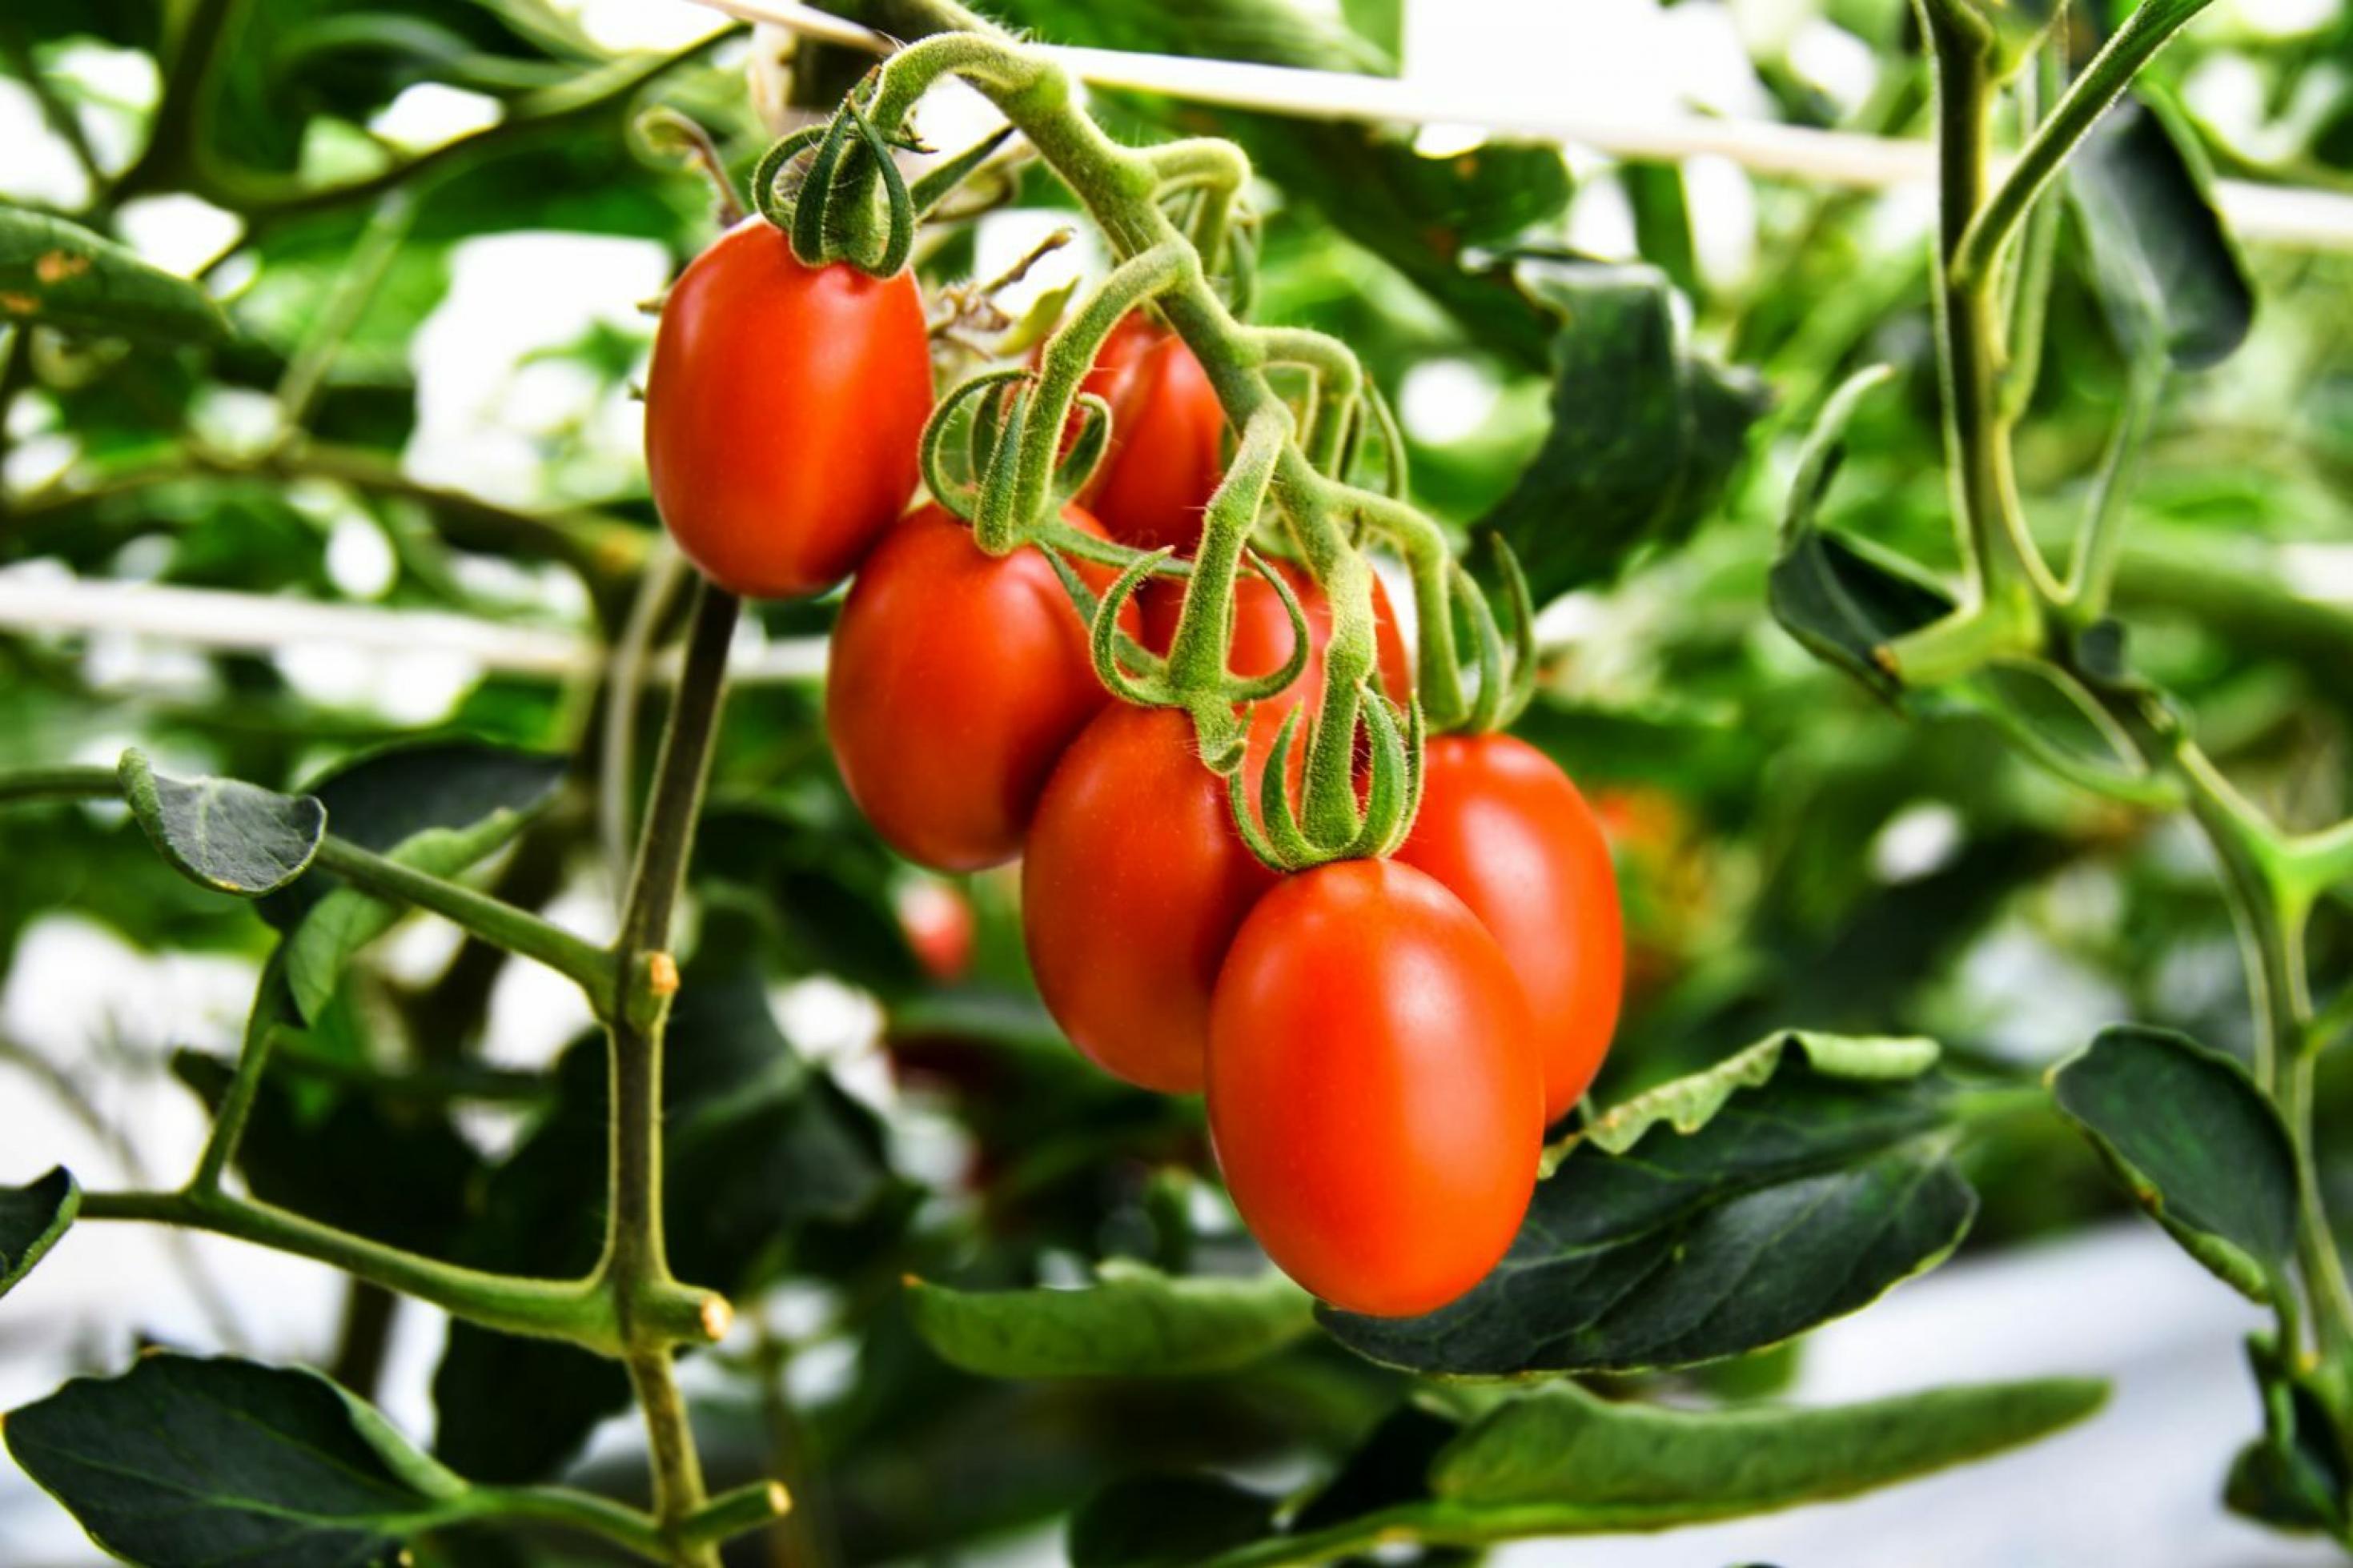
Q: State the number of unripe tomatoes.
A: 0